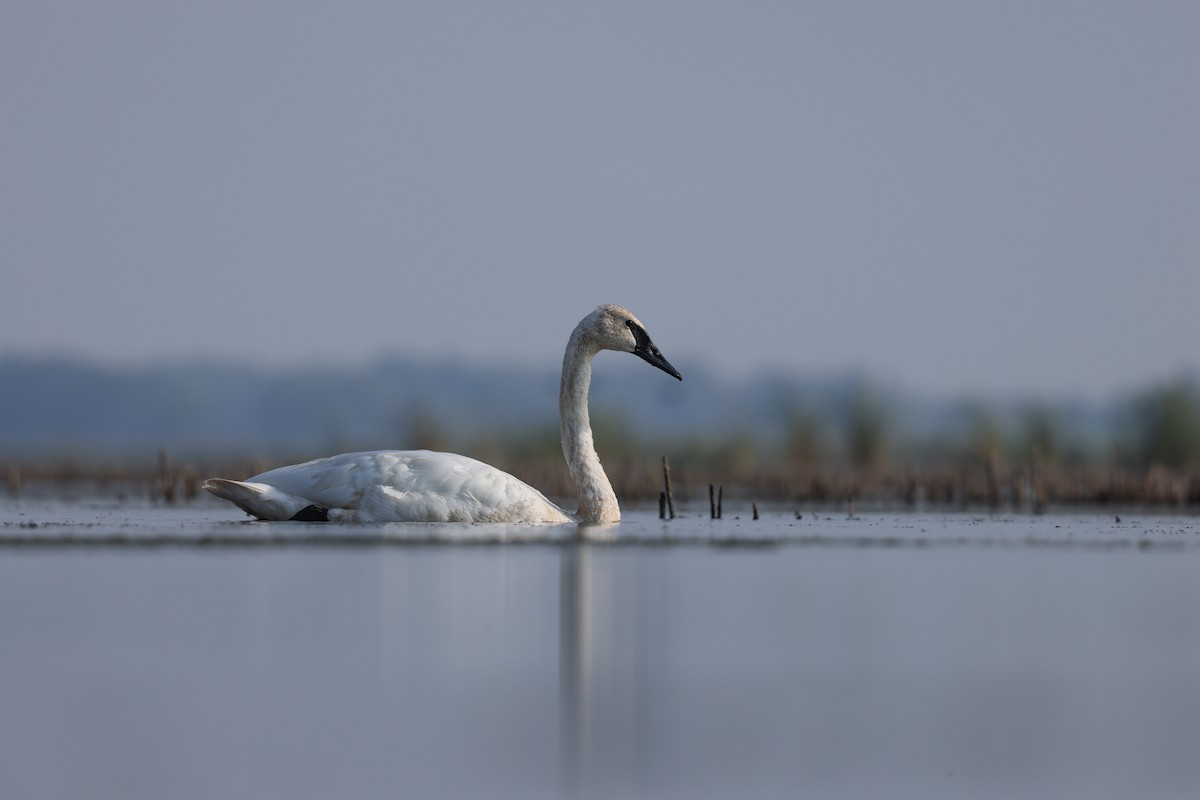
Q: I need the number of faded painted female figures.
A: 0